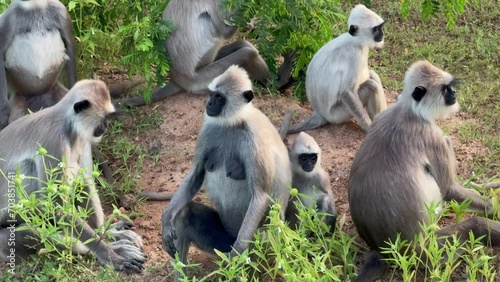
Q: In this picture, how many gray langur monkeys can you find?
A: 7